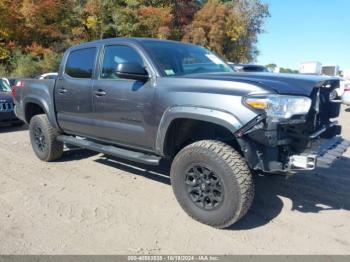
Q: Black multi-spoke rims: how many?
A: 2